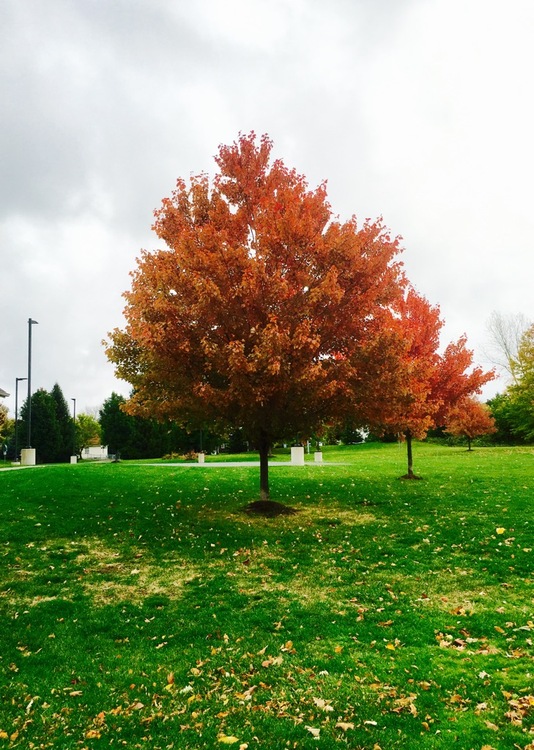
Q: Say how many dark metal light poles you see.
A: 3